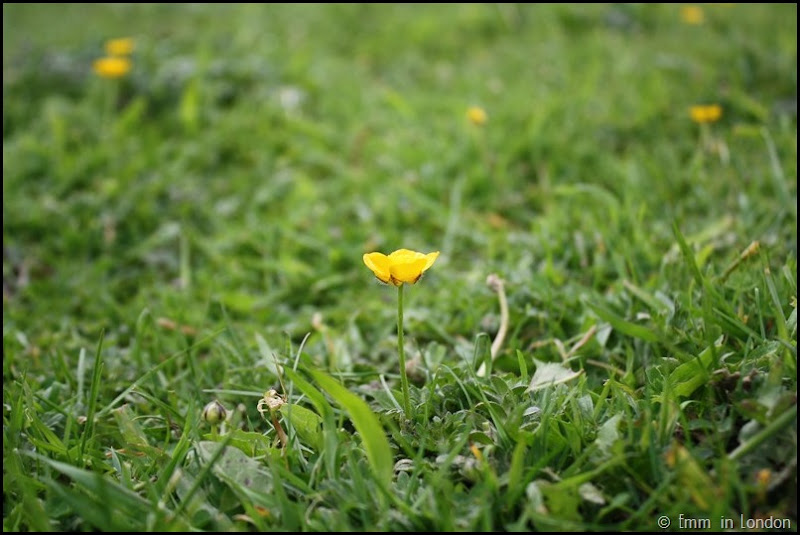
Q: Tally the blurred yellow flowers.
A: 5